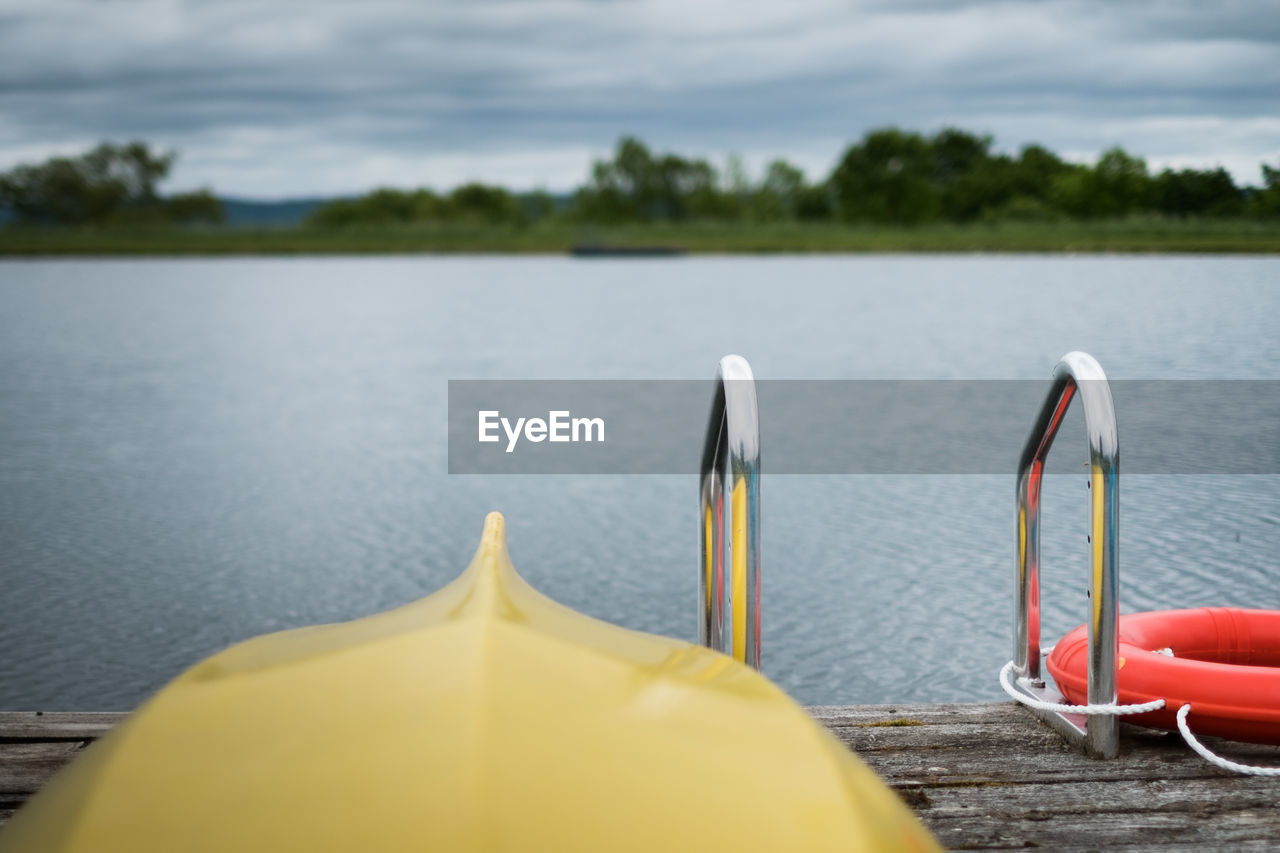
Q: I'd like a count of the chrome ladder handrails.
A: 2